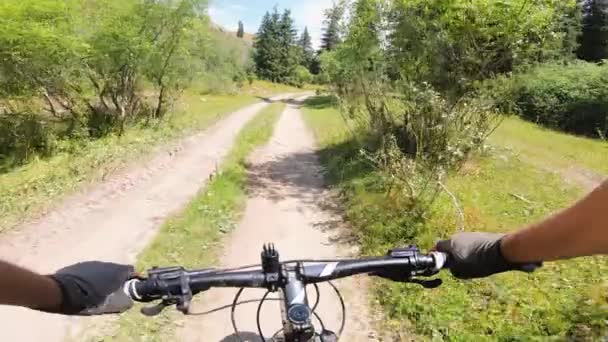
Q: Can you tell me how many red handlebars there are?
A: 0